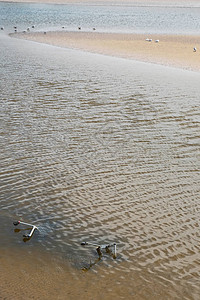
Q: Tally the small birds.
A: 14